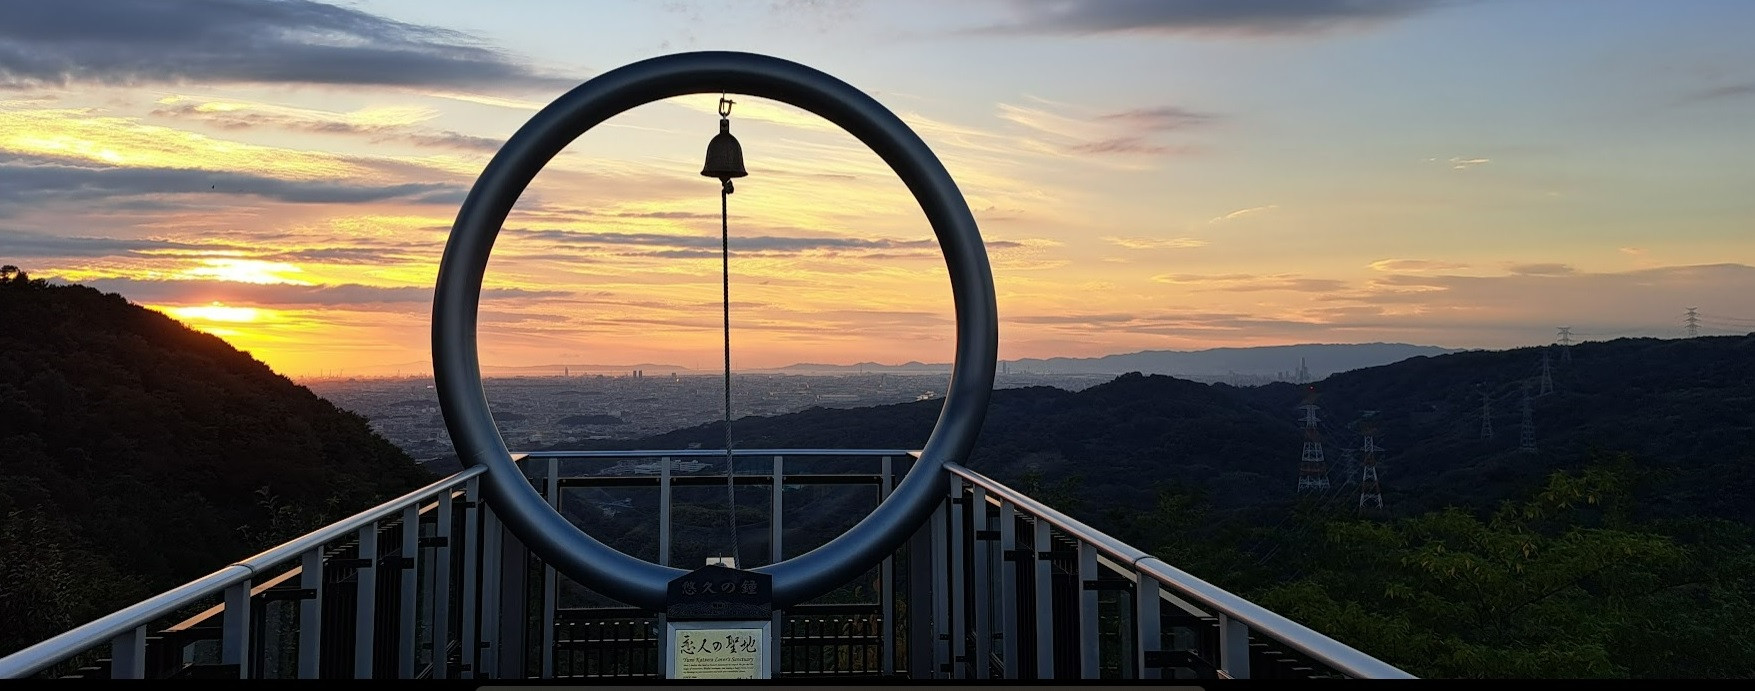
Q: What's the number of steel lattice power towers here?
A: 8